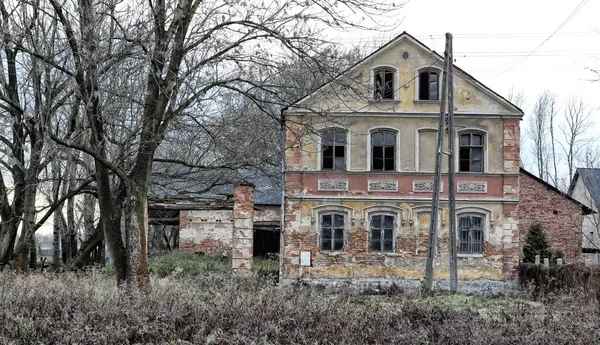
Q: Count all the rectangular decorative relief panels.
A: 4